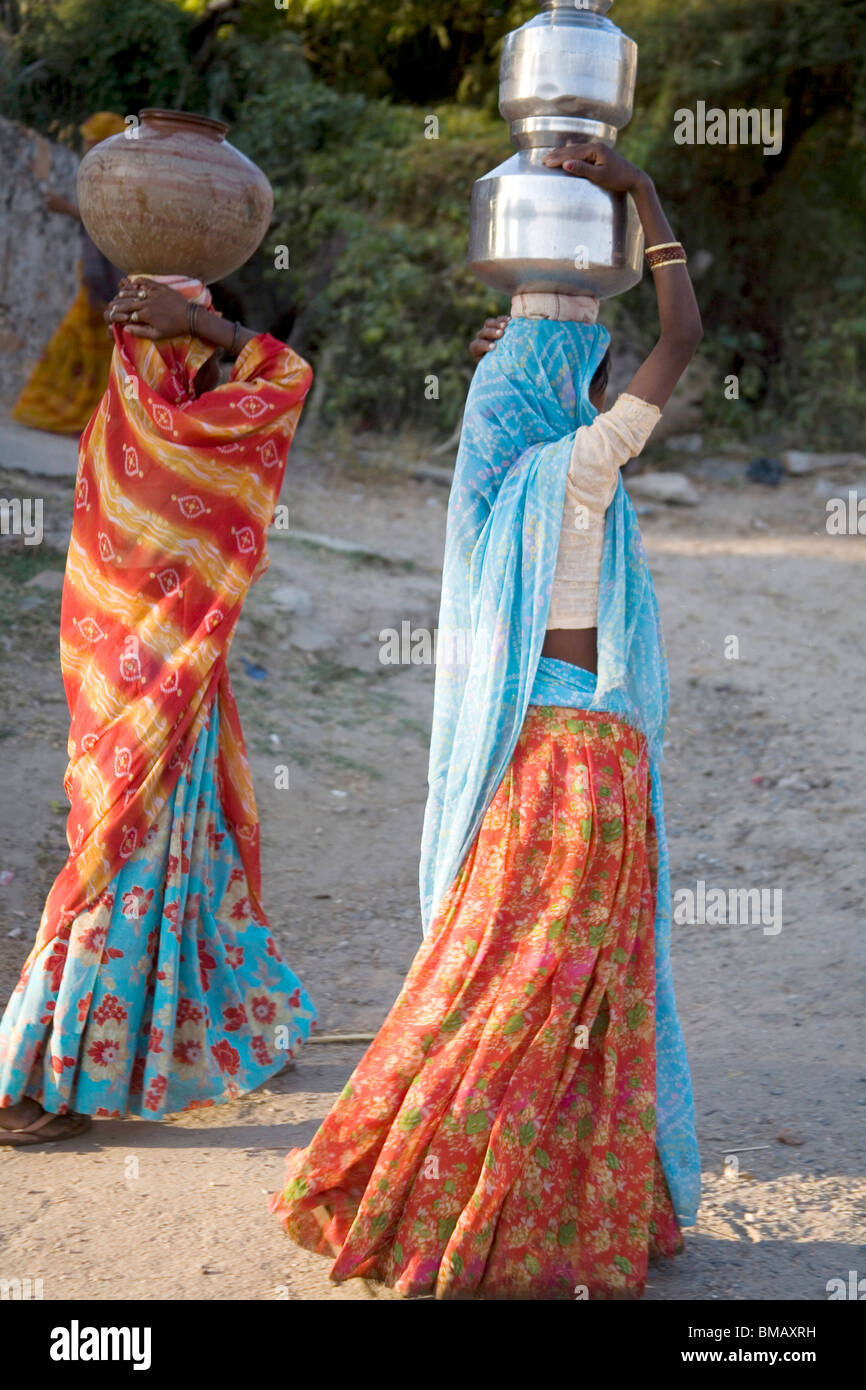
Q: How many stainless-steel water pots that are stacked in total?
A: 2